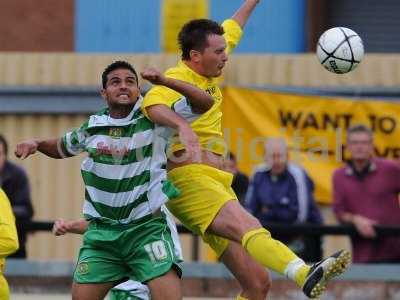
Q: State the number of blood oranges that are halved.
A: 0